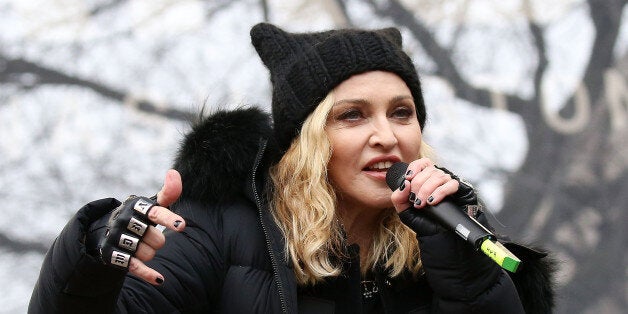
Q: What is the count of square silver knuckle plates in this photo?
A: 4